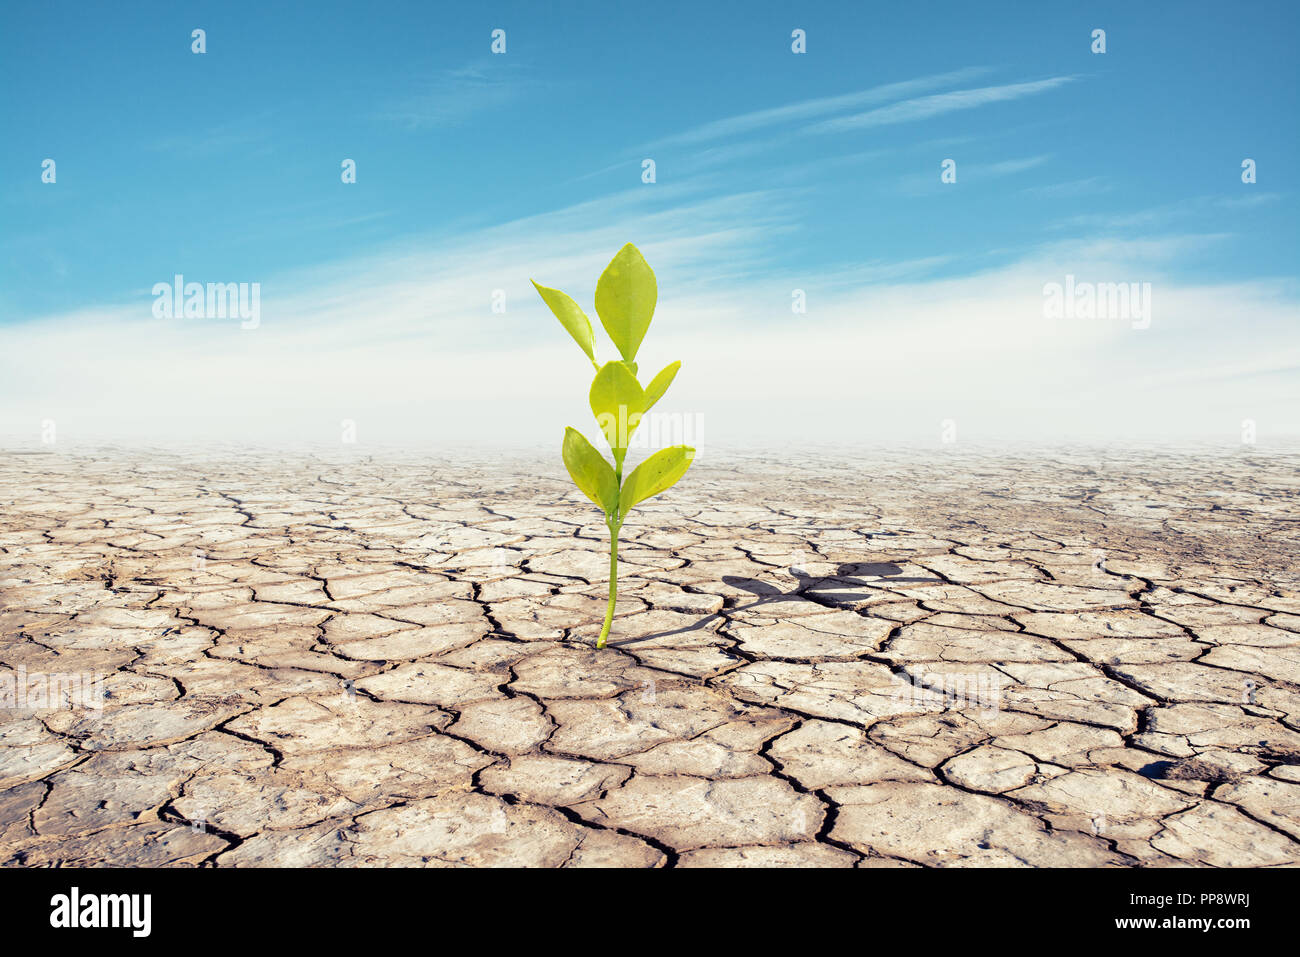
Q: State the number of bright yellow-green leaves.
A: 6